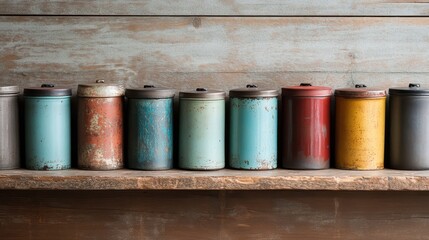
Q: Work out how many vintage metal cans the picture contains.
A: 9